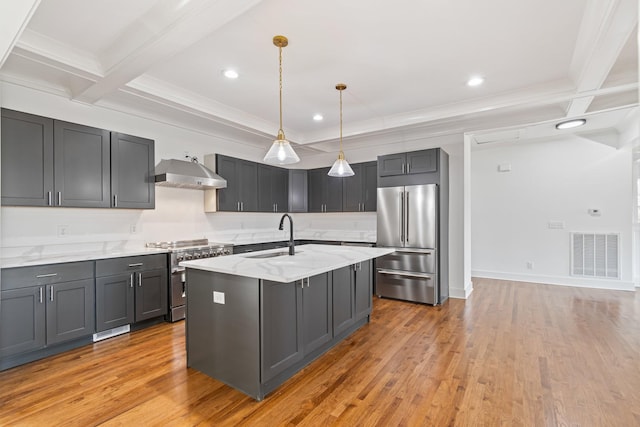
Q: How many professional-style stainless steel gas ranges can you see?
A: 1